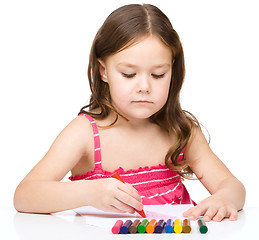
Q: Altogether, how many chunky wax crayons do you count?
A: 11